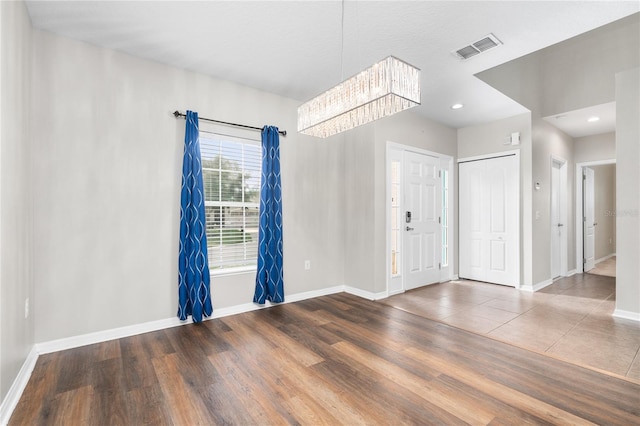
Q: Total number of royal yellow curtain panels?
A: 0